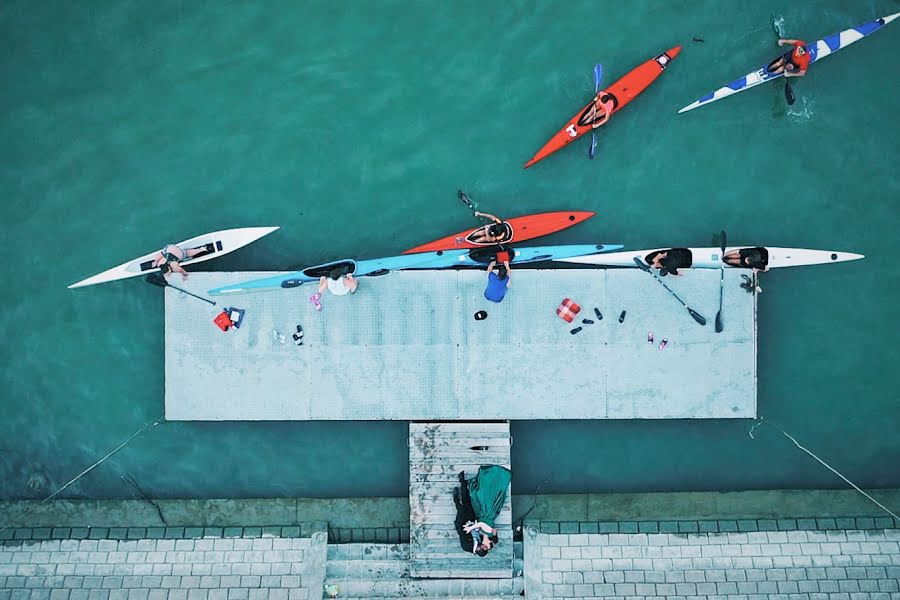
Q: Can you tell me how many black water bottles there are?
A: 0